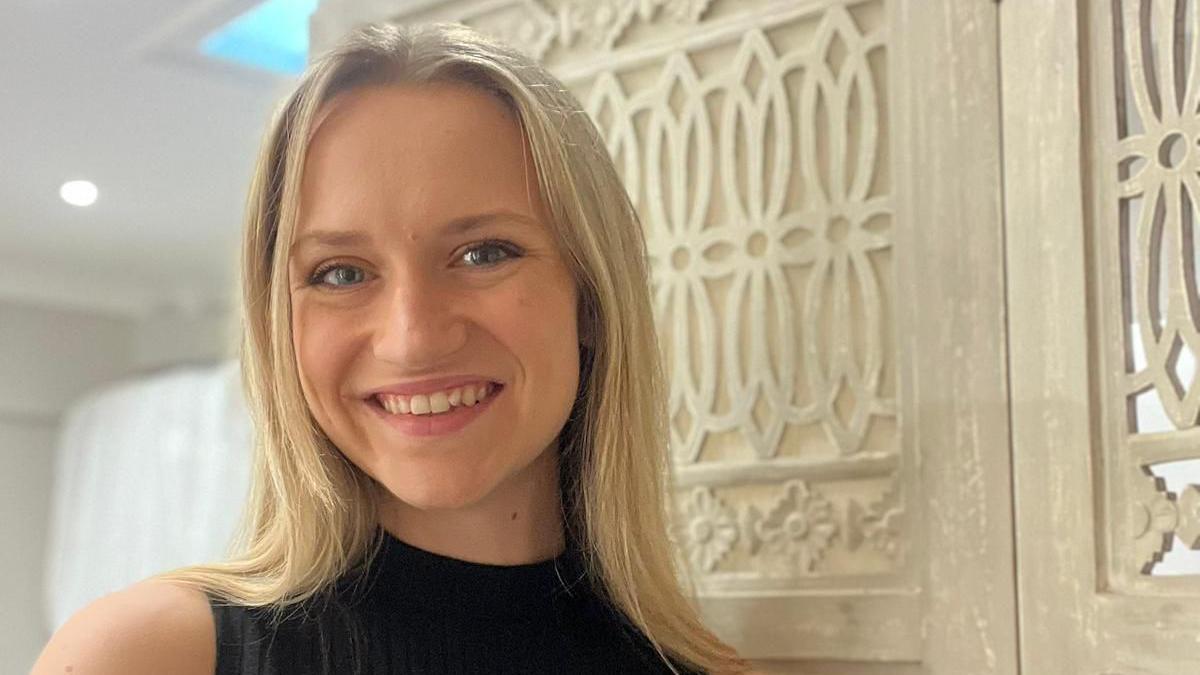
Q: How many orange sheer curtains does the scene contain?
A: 0